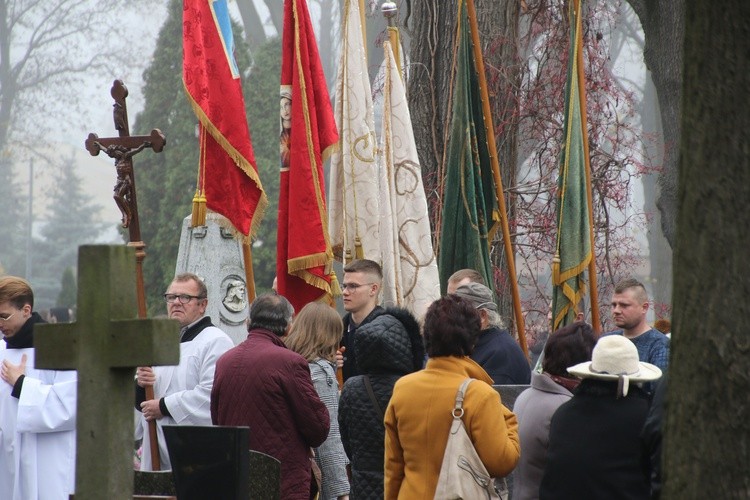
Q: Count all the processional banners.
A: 6